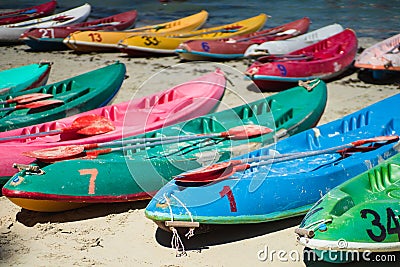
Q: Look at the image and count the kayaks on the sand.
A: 15